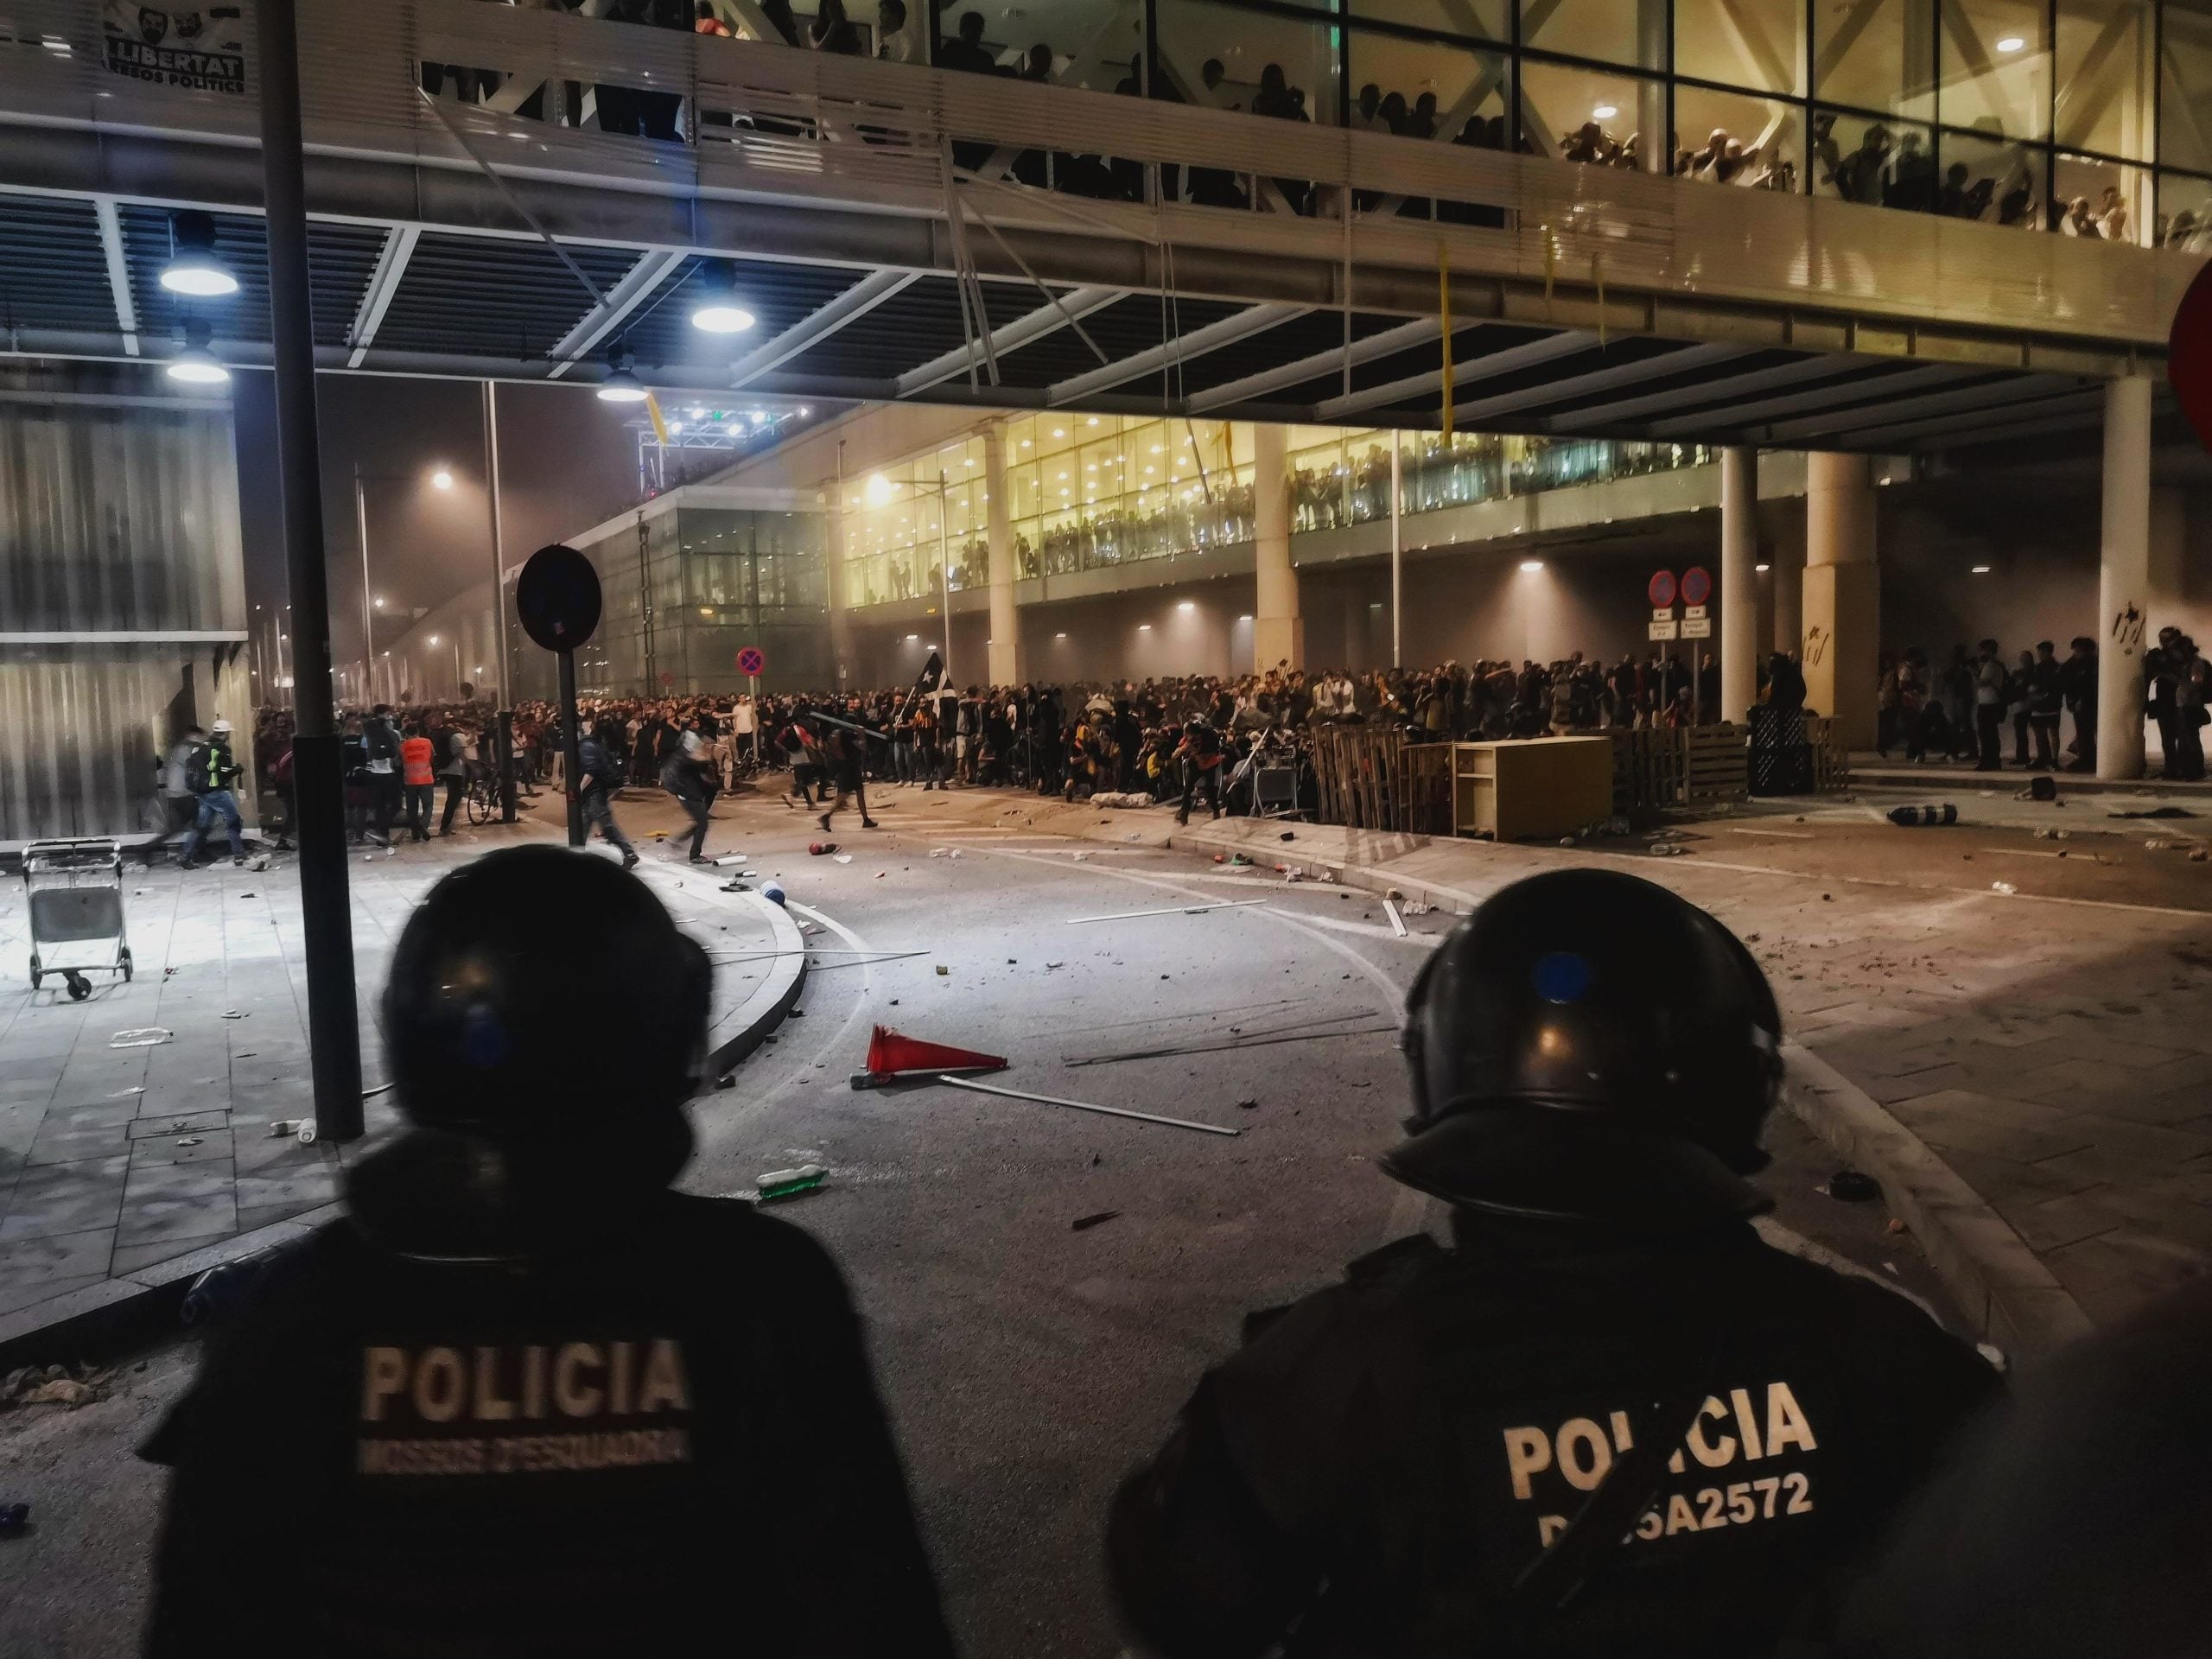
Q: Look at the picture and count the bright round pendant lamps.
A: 4